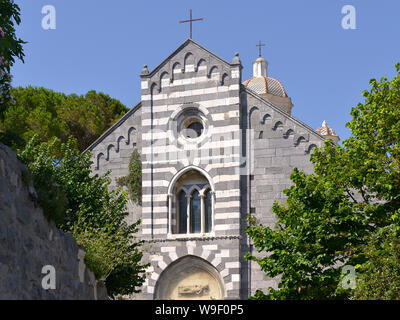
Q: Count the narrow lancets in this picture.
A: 3